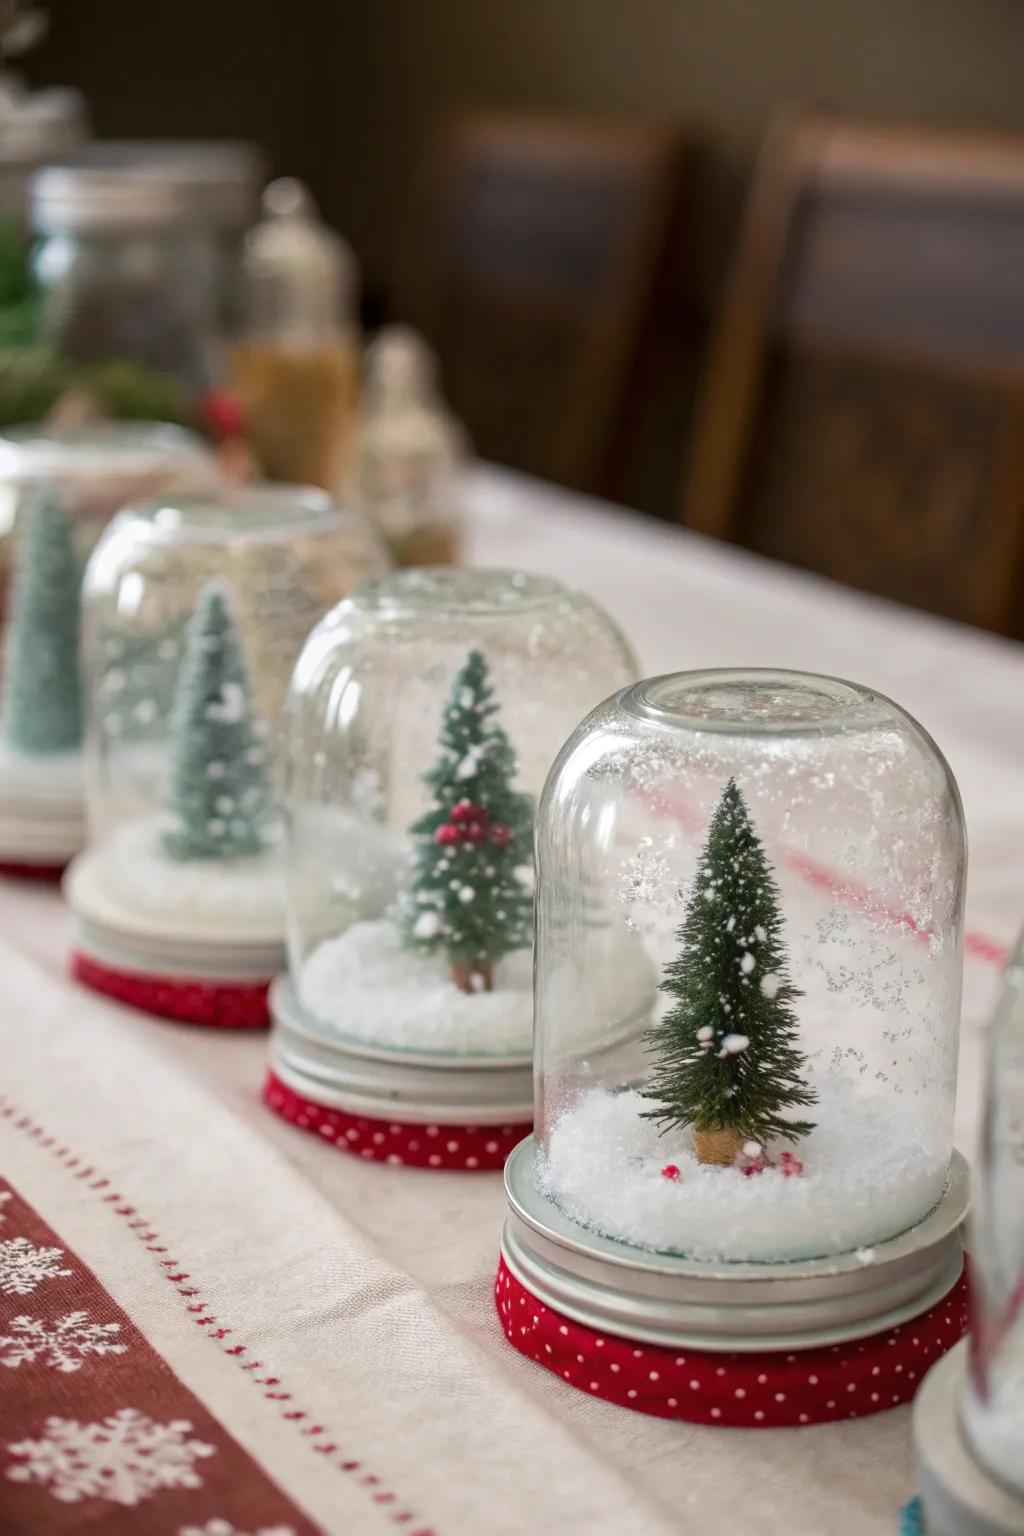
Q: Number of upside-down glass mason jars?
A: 5